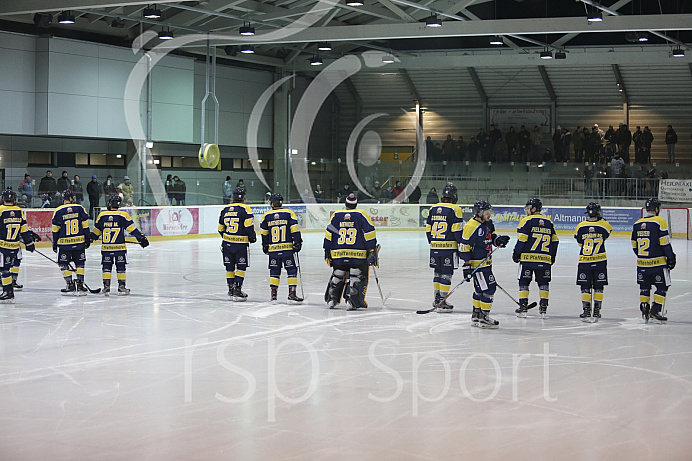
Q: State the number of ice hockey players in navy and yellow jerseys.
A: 11